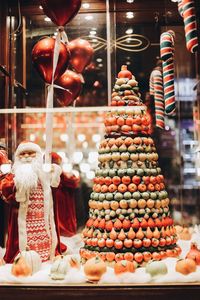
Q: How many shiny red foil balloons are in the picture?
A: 4